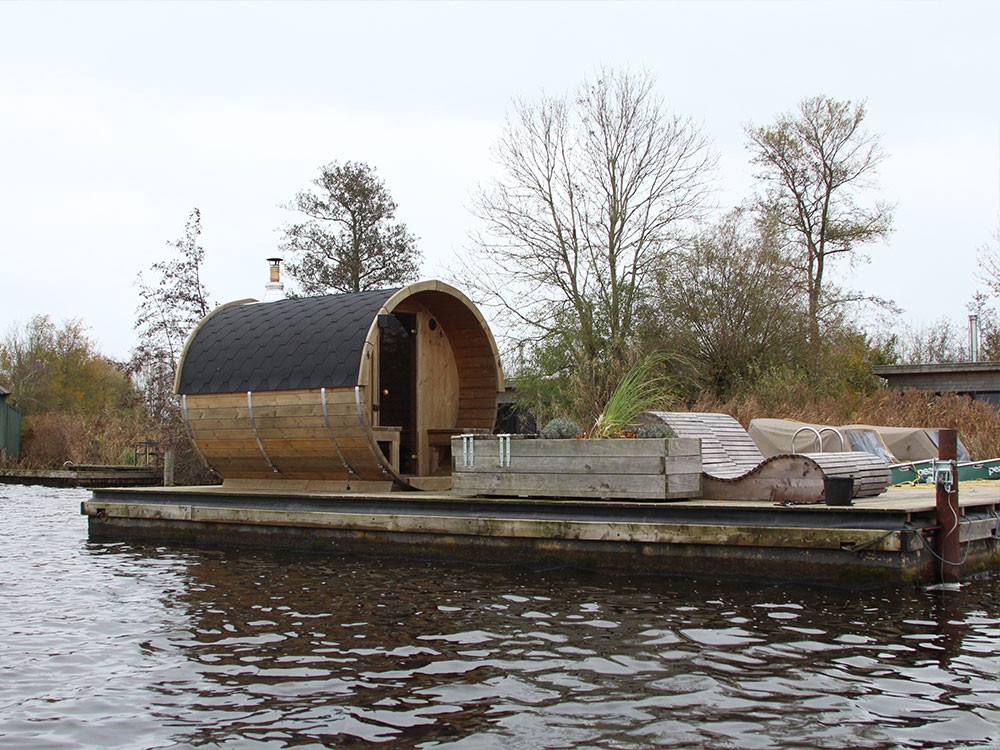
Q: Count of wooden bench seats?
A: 2